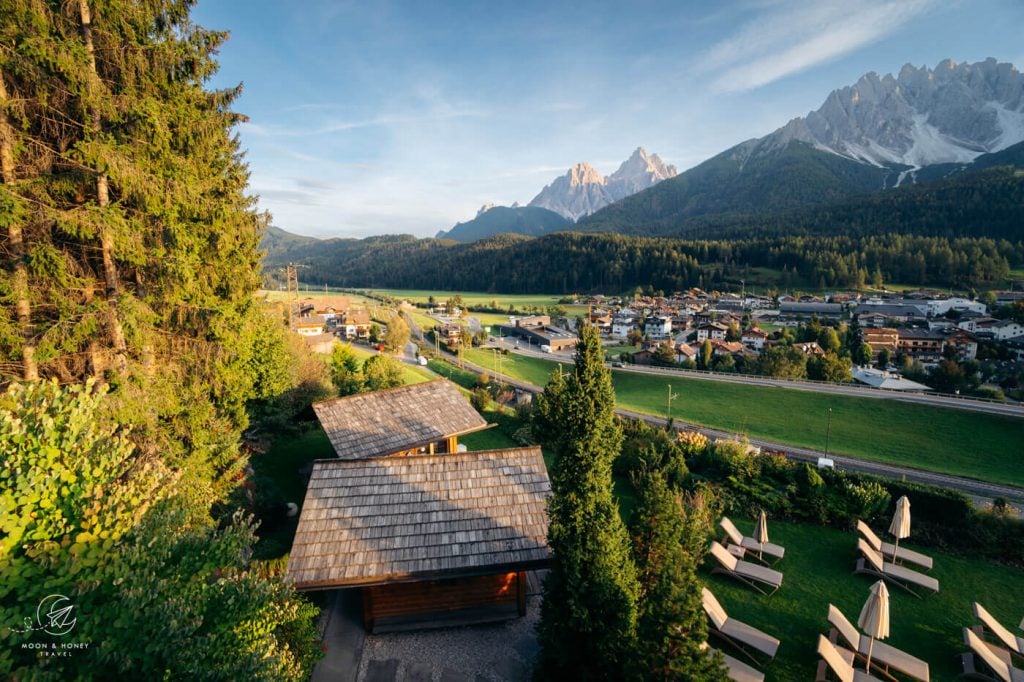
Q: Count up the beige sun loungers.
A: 10